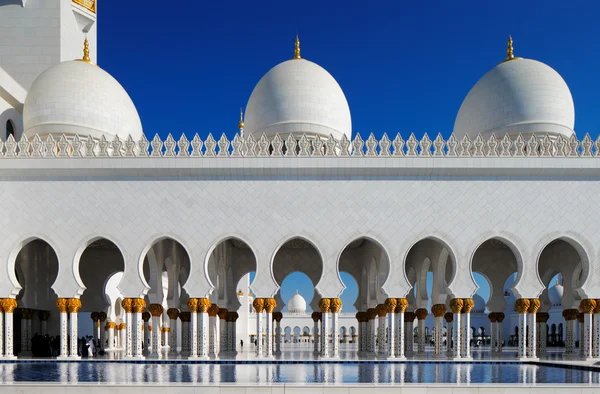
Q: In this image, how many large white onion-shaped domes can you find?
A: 3